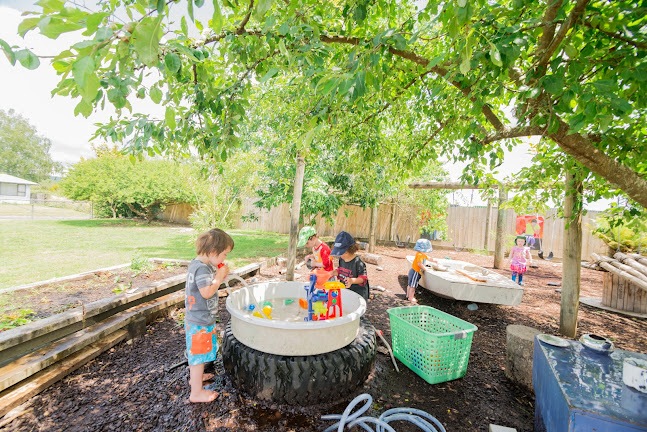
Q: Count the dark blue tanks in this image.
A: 1